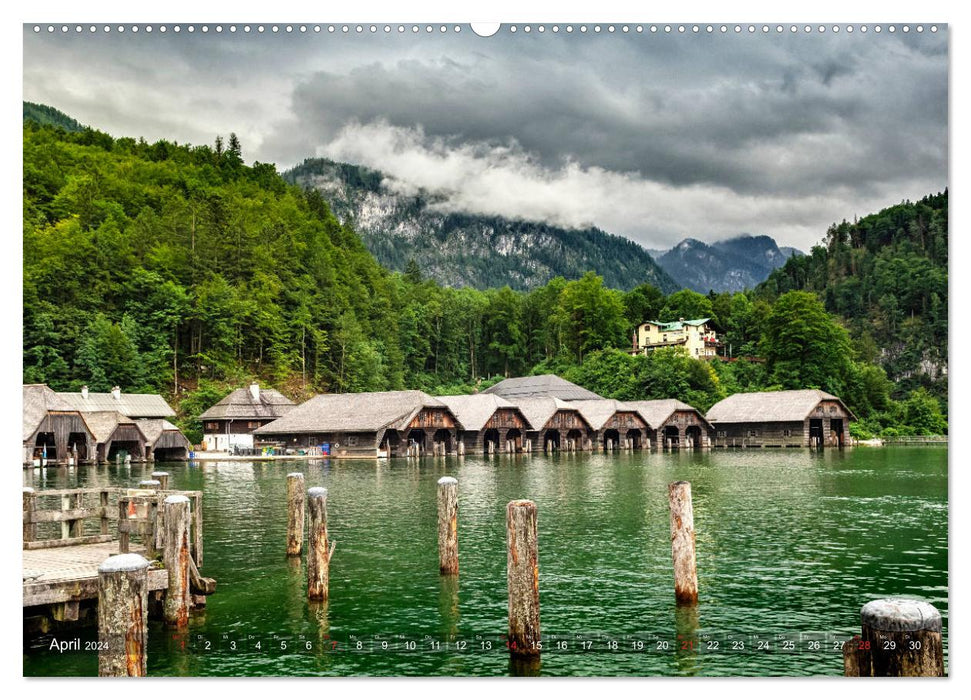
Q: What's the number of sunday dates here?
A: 4